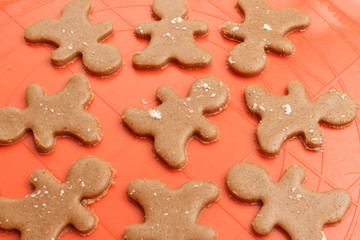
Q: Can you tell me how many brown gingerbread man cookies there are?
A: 9